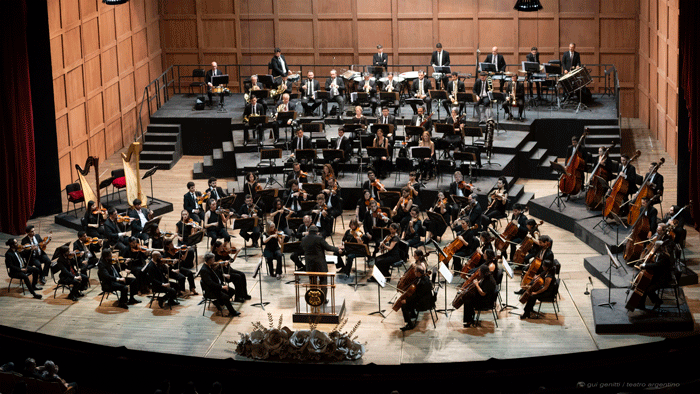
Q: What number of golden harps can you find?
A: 1